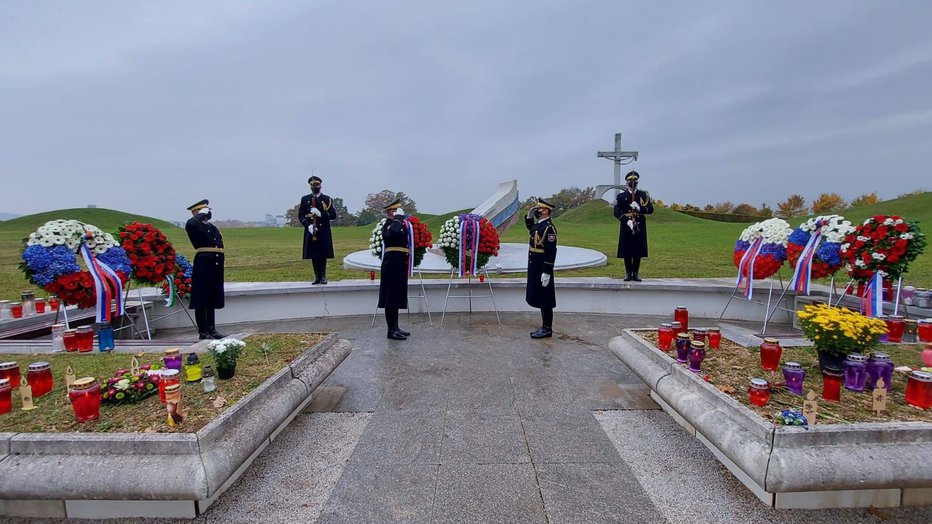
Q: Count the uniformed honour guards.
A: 5